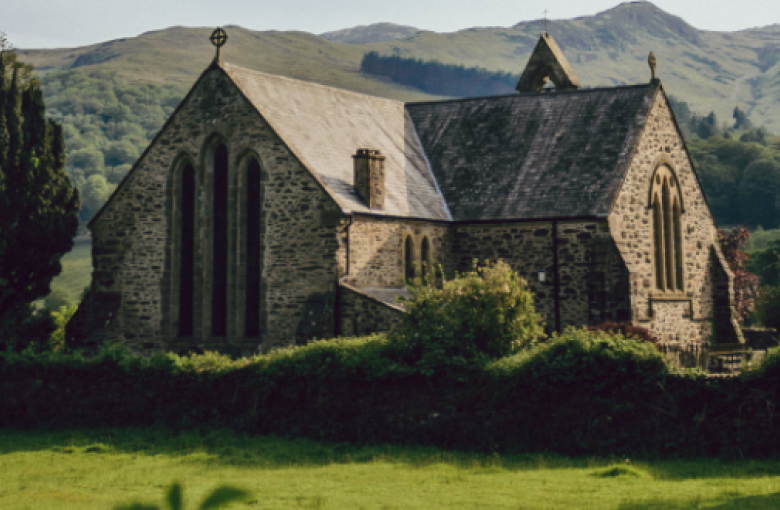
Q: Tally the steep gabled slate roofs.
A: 2